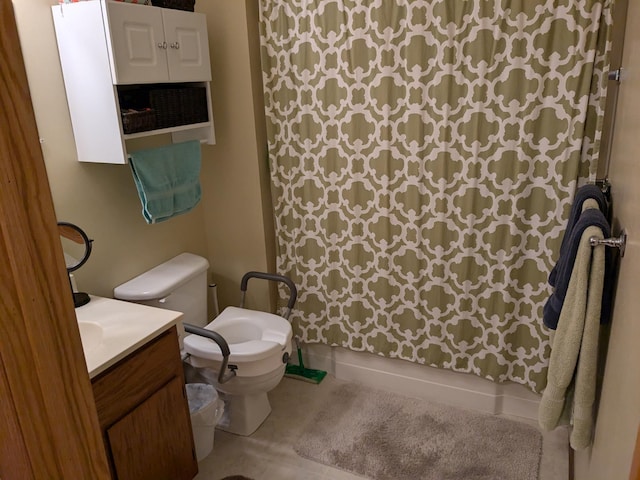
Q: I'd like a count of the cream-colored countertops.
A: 1